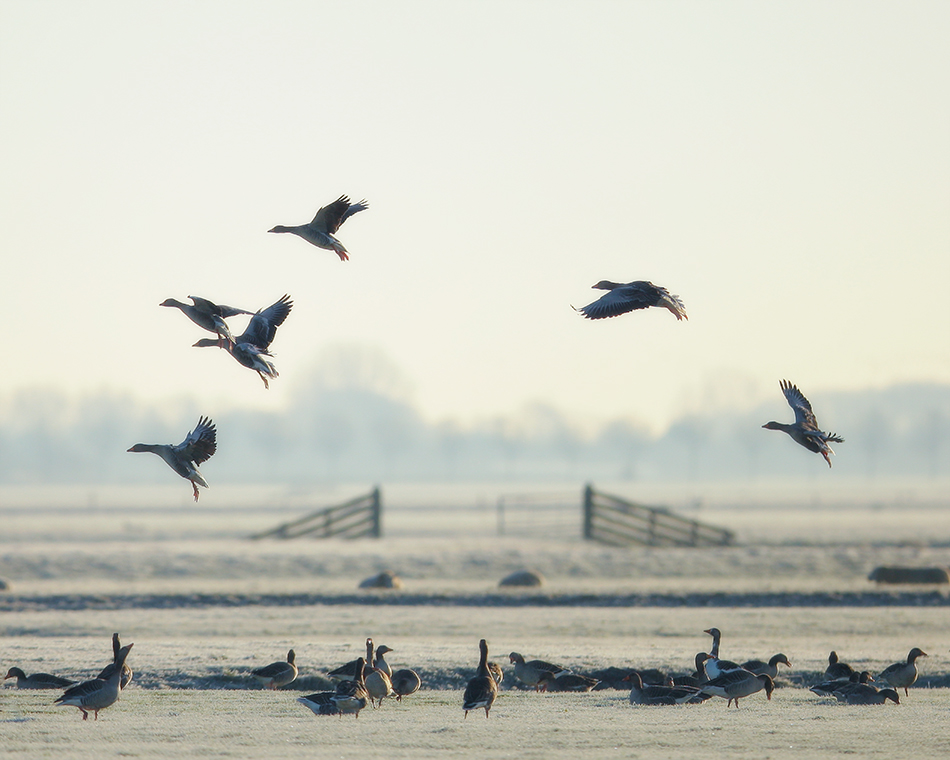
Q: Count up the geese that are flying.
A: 6